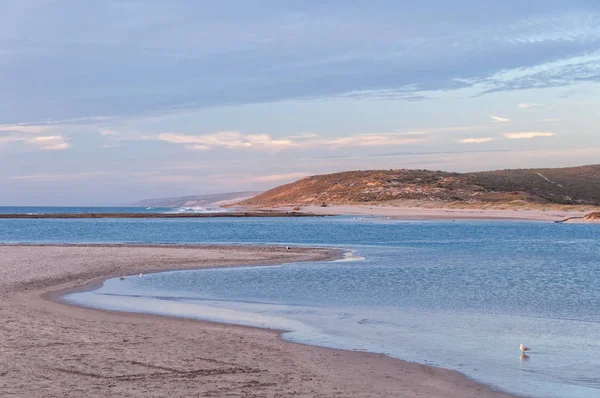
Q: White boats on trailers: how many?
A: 0